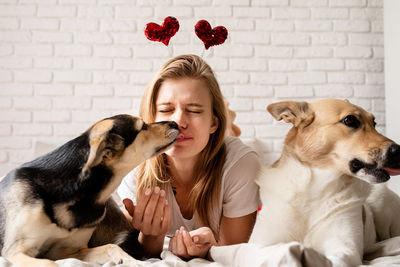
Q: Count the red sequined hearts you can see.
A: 2